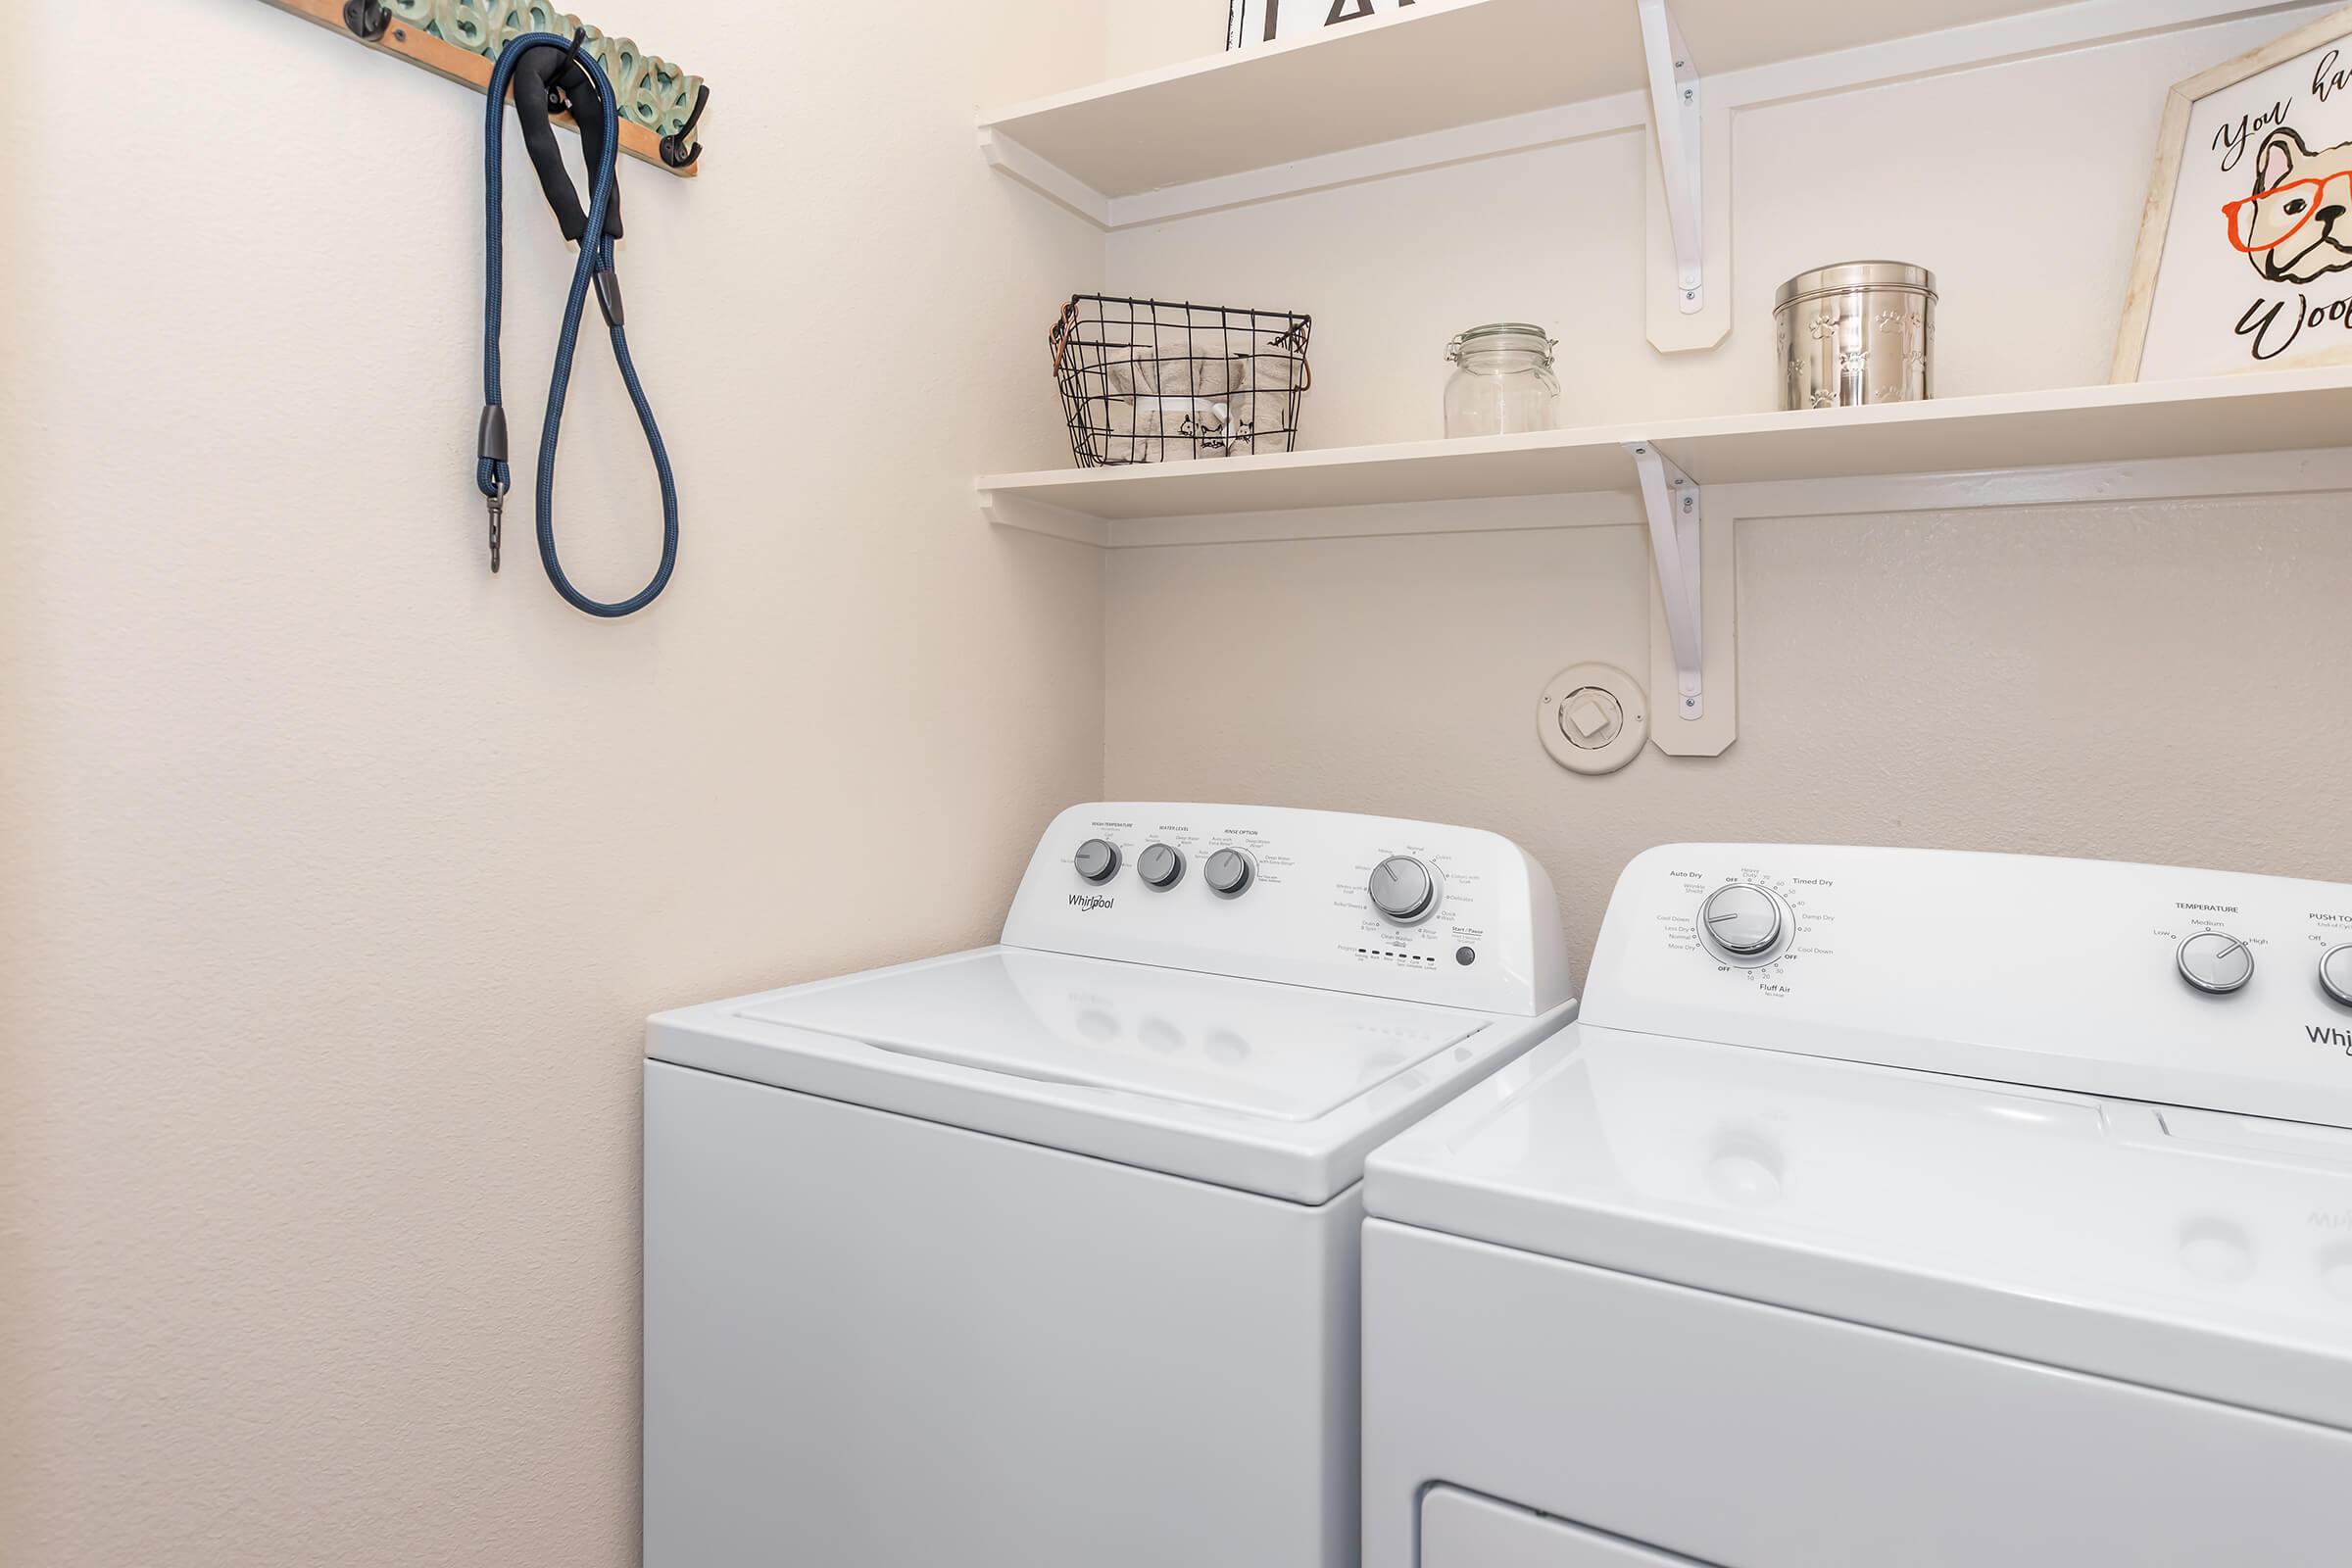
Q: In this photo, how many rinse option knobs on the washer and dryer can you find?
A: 1